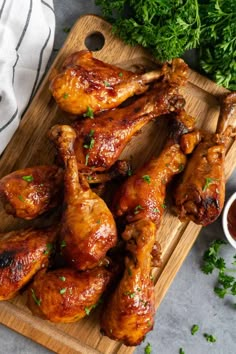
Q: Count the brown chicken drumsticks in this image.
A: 9